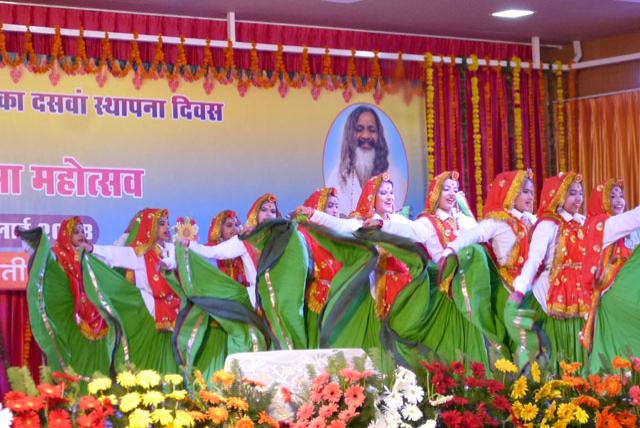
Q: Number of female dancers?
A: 10